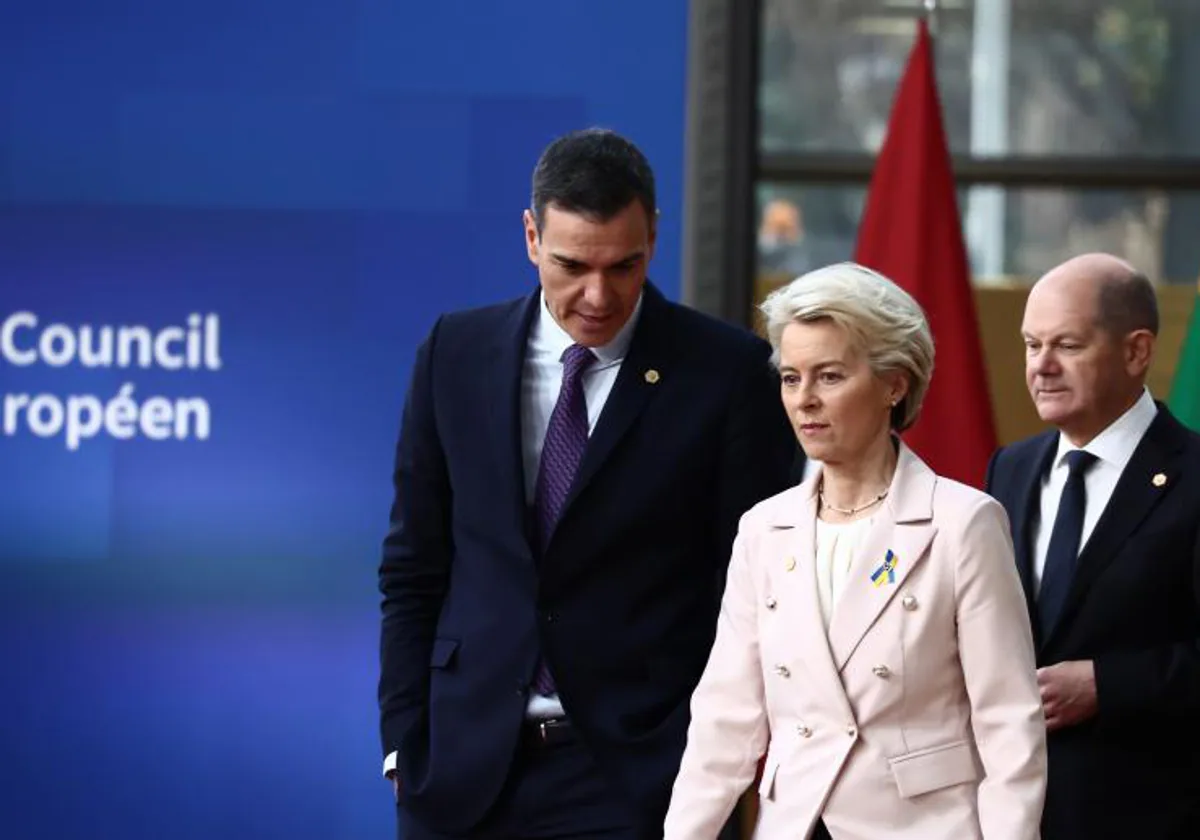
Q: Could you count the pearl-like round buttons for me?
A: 6